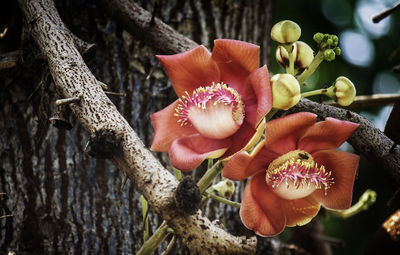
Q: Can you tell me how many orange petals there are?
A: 12